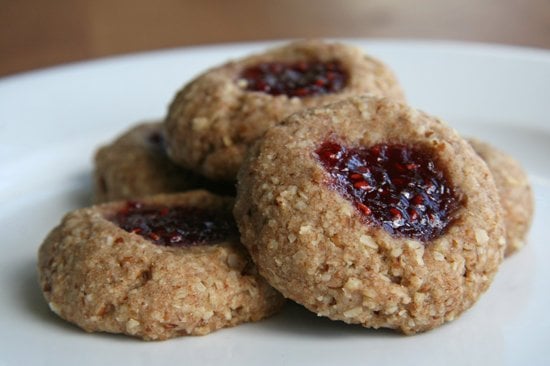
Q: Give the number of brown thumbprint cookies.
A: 5